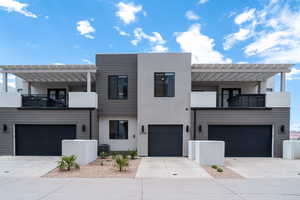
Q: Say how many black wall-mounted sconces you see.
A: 6